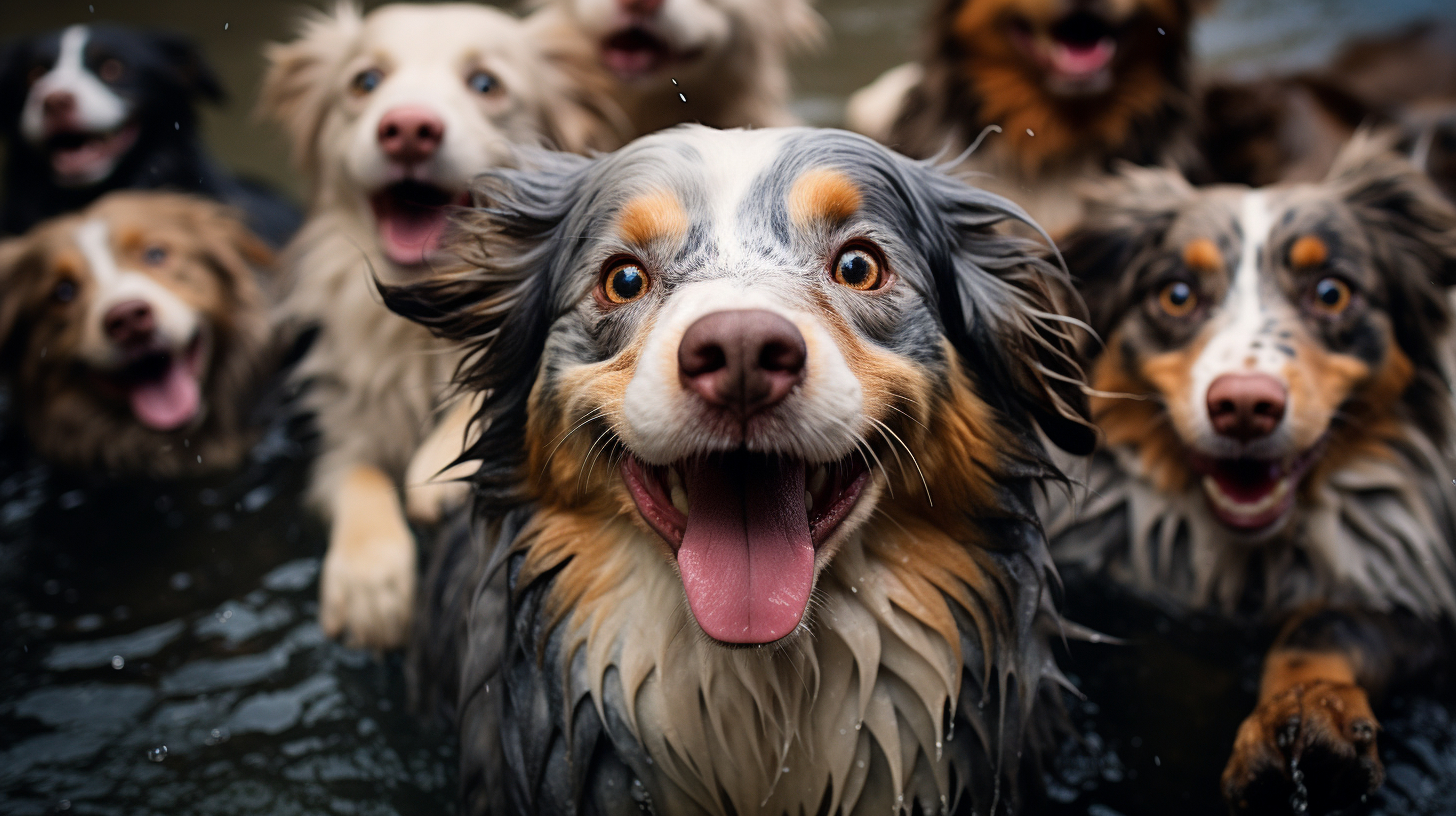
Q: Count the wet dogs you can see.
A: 7